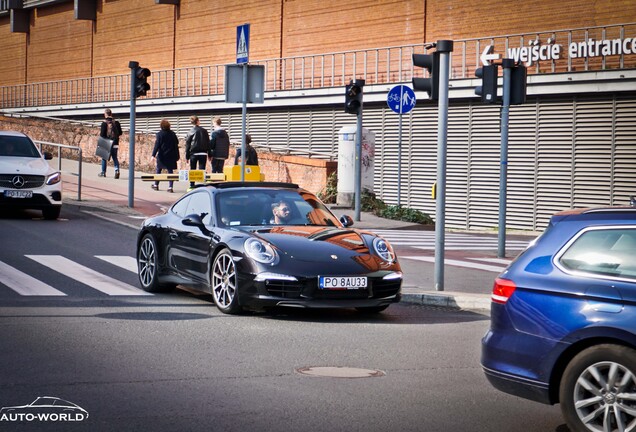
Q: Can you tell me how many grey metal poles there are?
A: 6